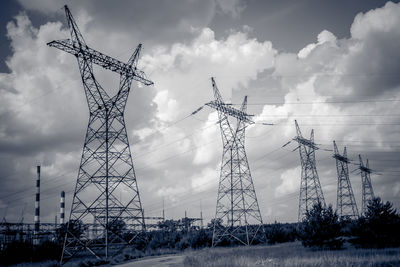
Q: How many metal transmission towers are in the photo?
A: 5